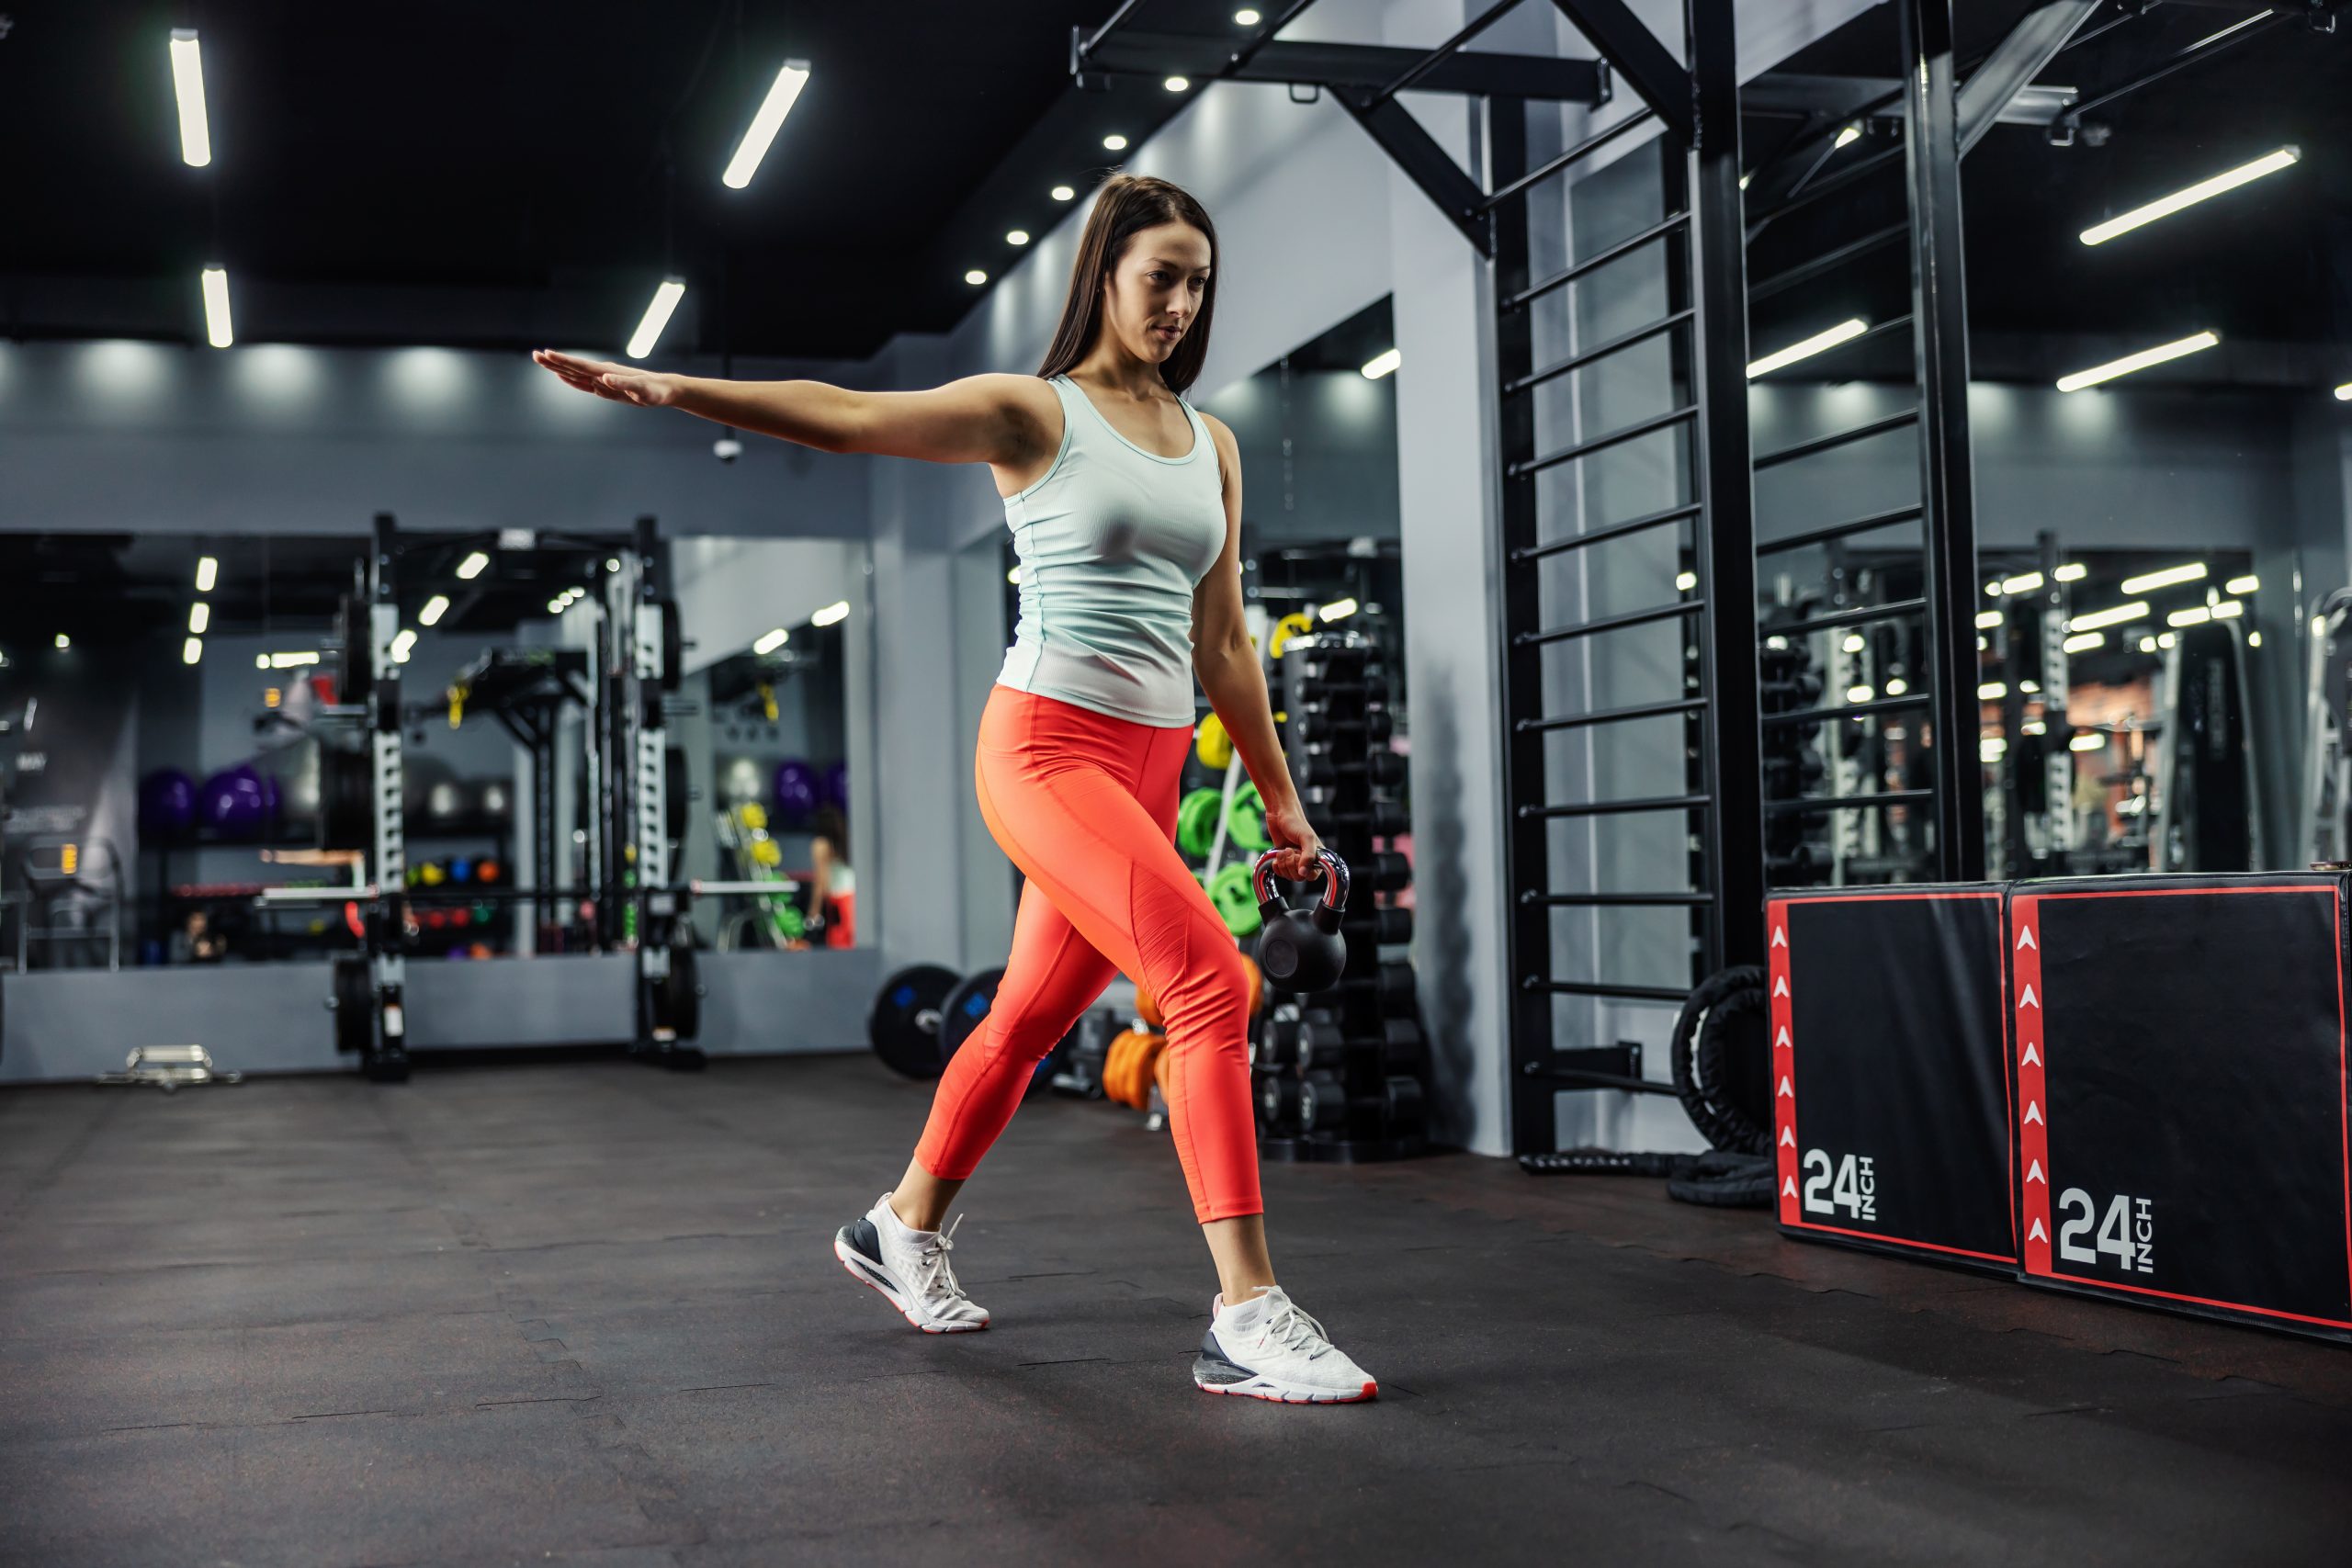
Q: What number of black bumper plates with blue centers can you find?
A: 2